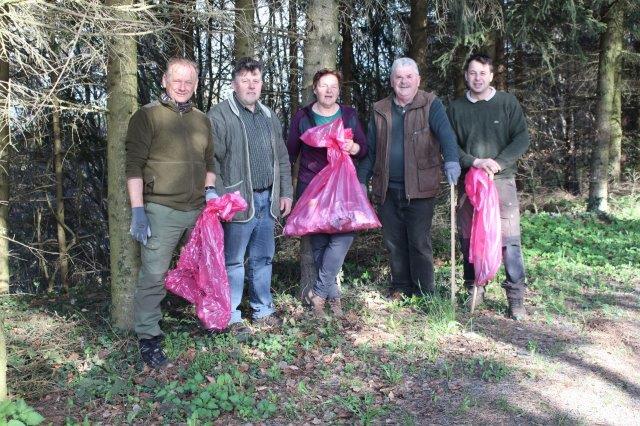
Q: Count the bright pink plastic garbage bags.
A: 3